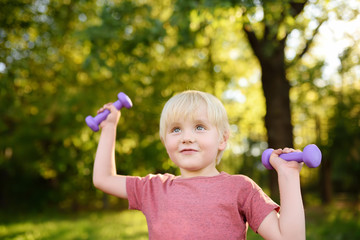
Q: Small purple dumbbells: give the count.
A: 2